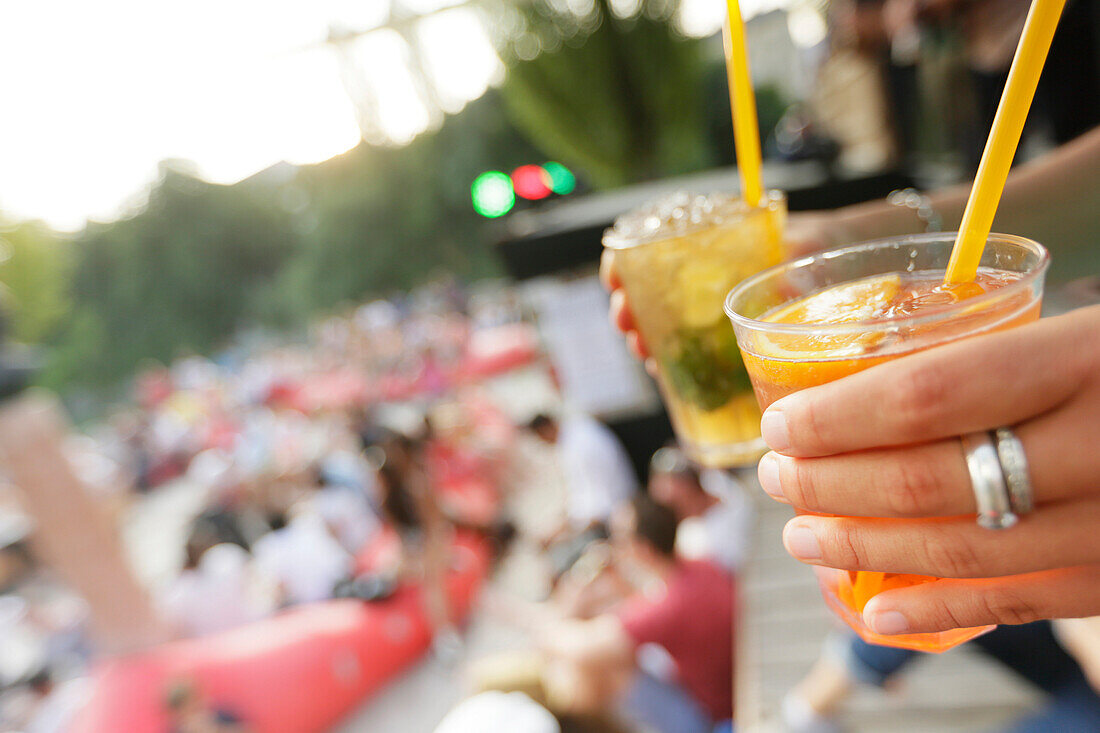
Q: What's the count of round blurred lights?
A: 3